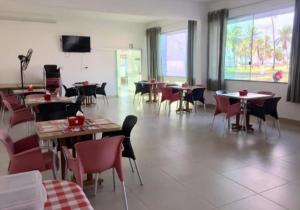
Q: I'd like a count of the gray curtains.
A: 4